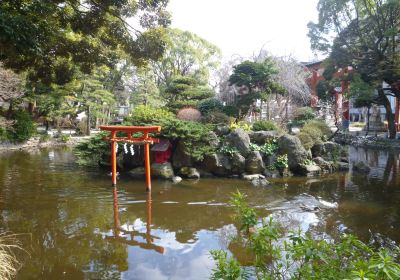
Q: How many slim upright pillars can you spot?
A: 2